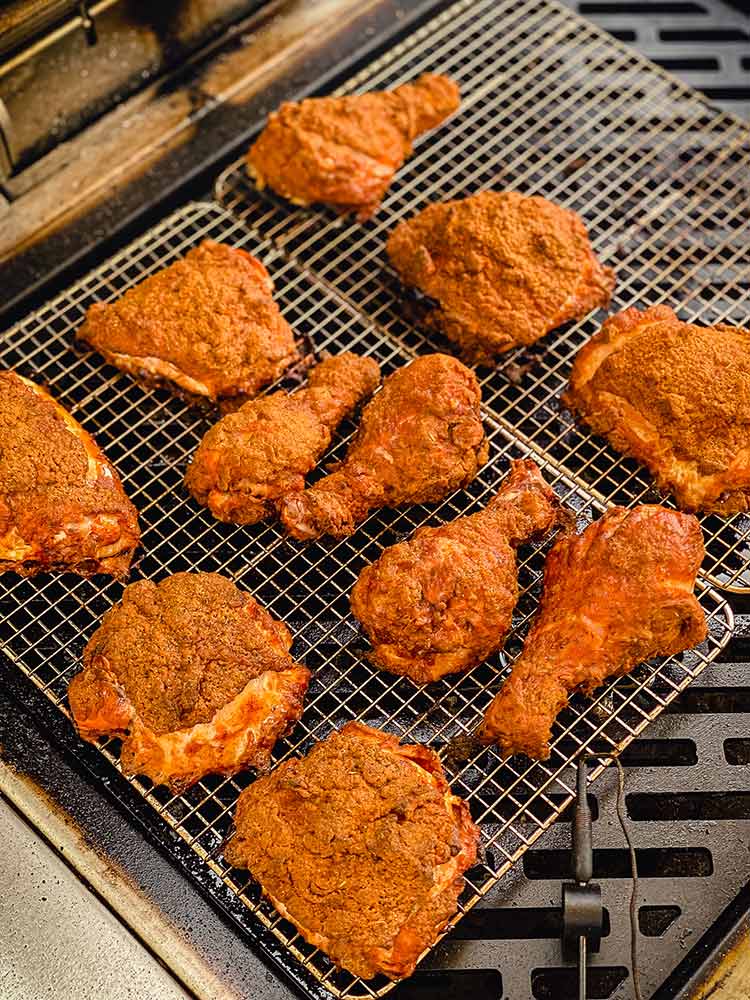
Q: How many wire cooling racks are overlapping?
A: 2